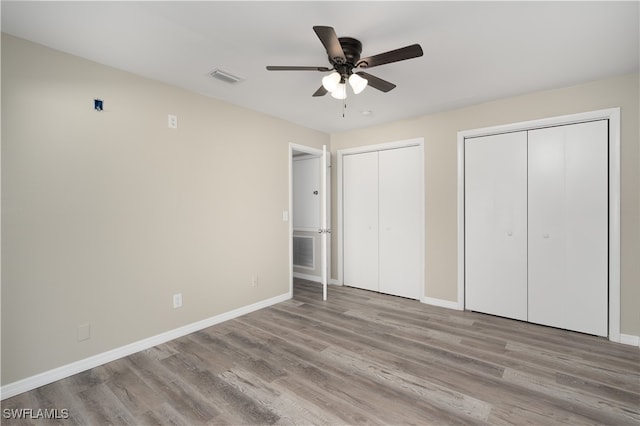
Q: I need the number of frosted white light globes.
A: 3